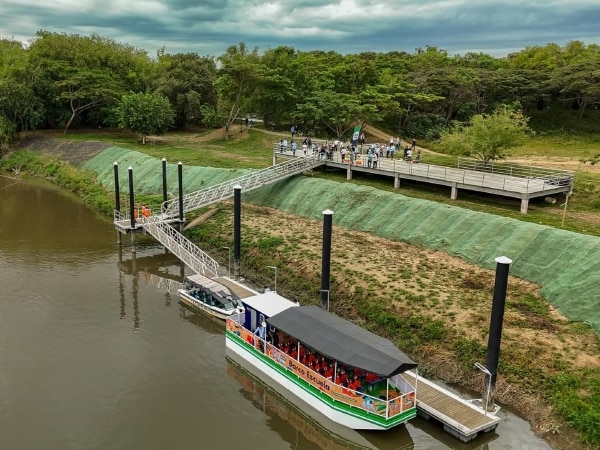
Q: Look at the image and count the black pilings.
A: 7